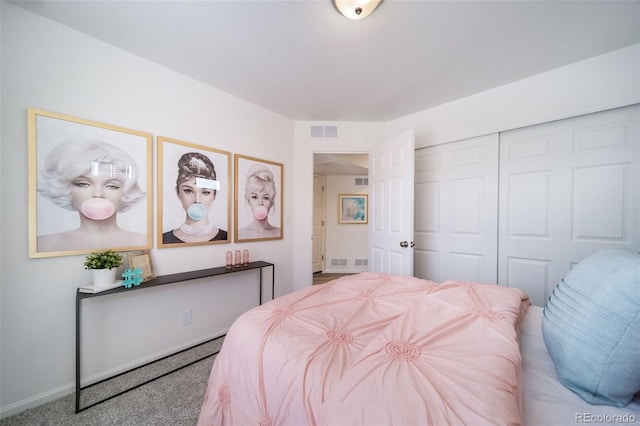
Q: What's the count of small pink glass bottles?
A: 3